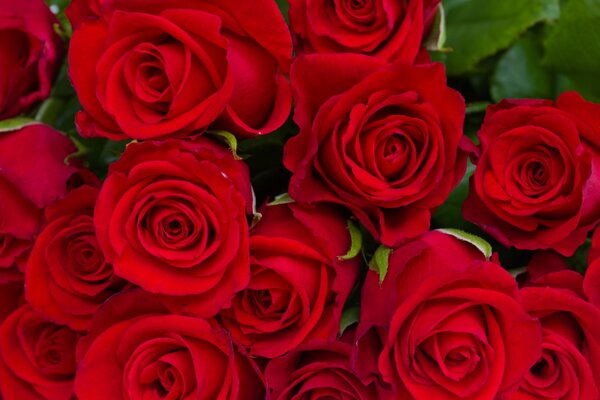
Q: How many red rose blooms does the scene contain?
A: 14